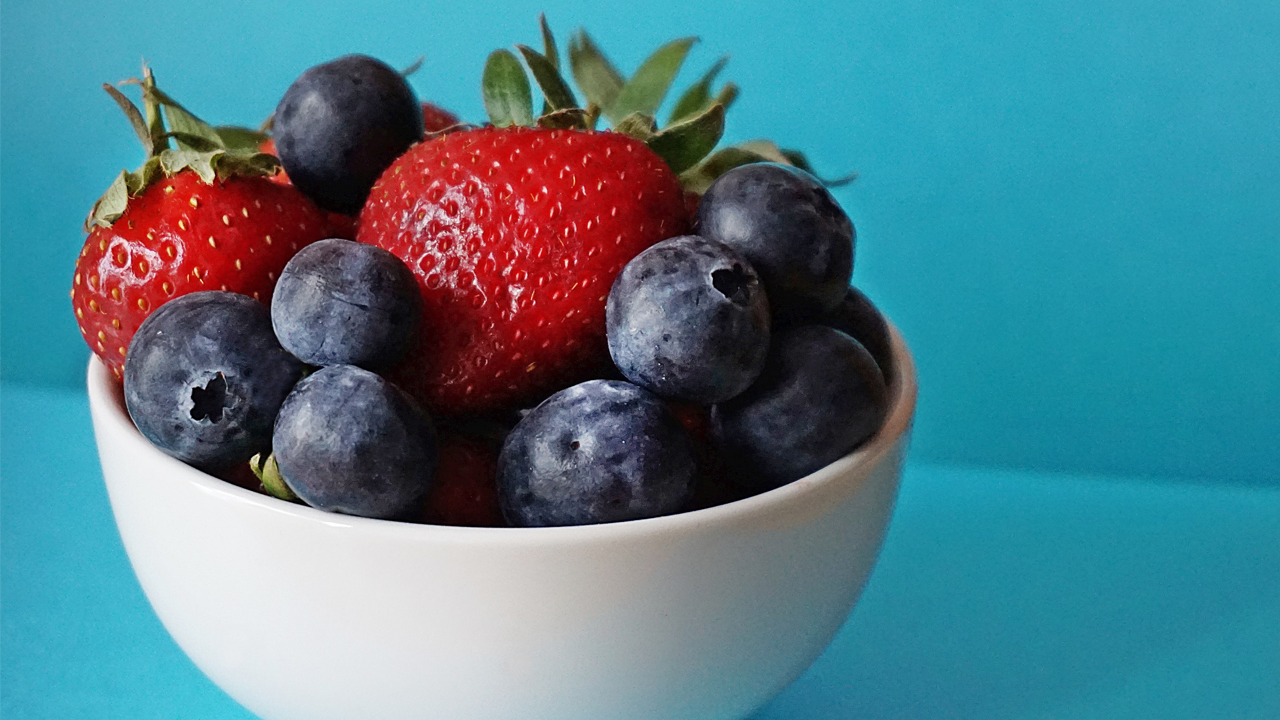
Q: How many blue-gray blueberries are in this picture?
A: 9